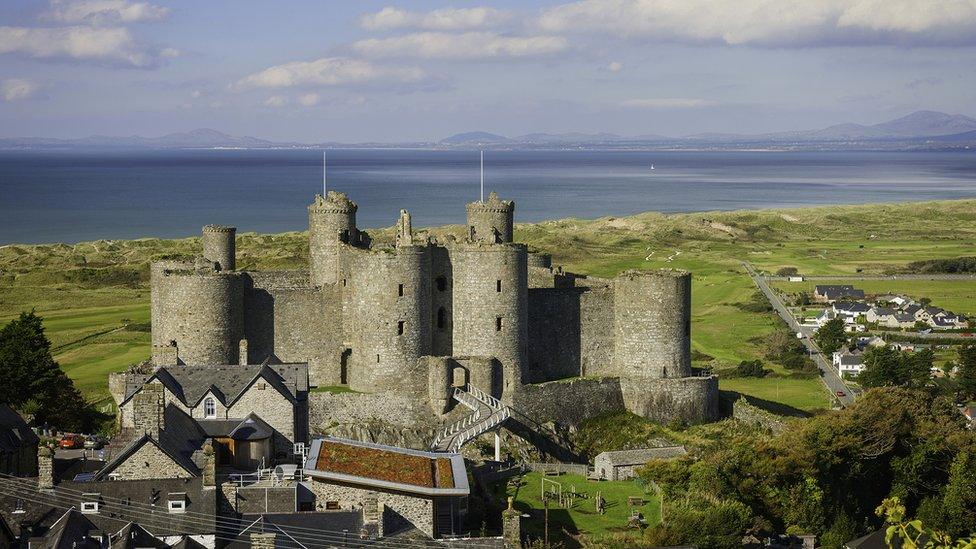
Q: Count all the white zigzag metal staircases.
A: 1